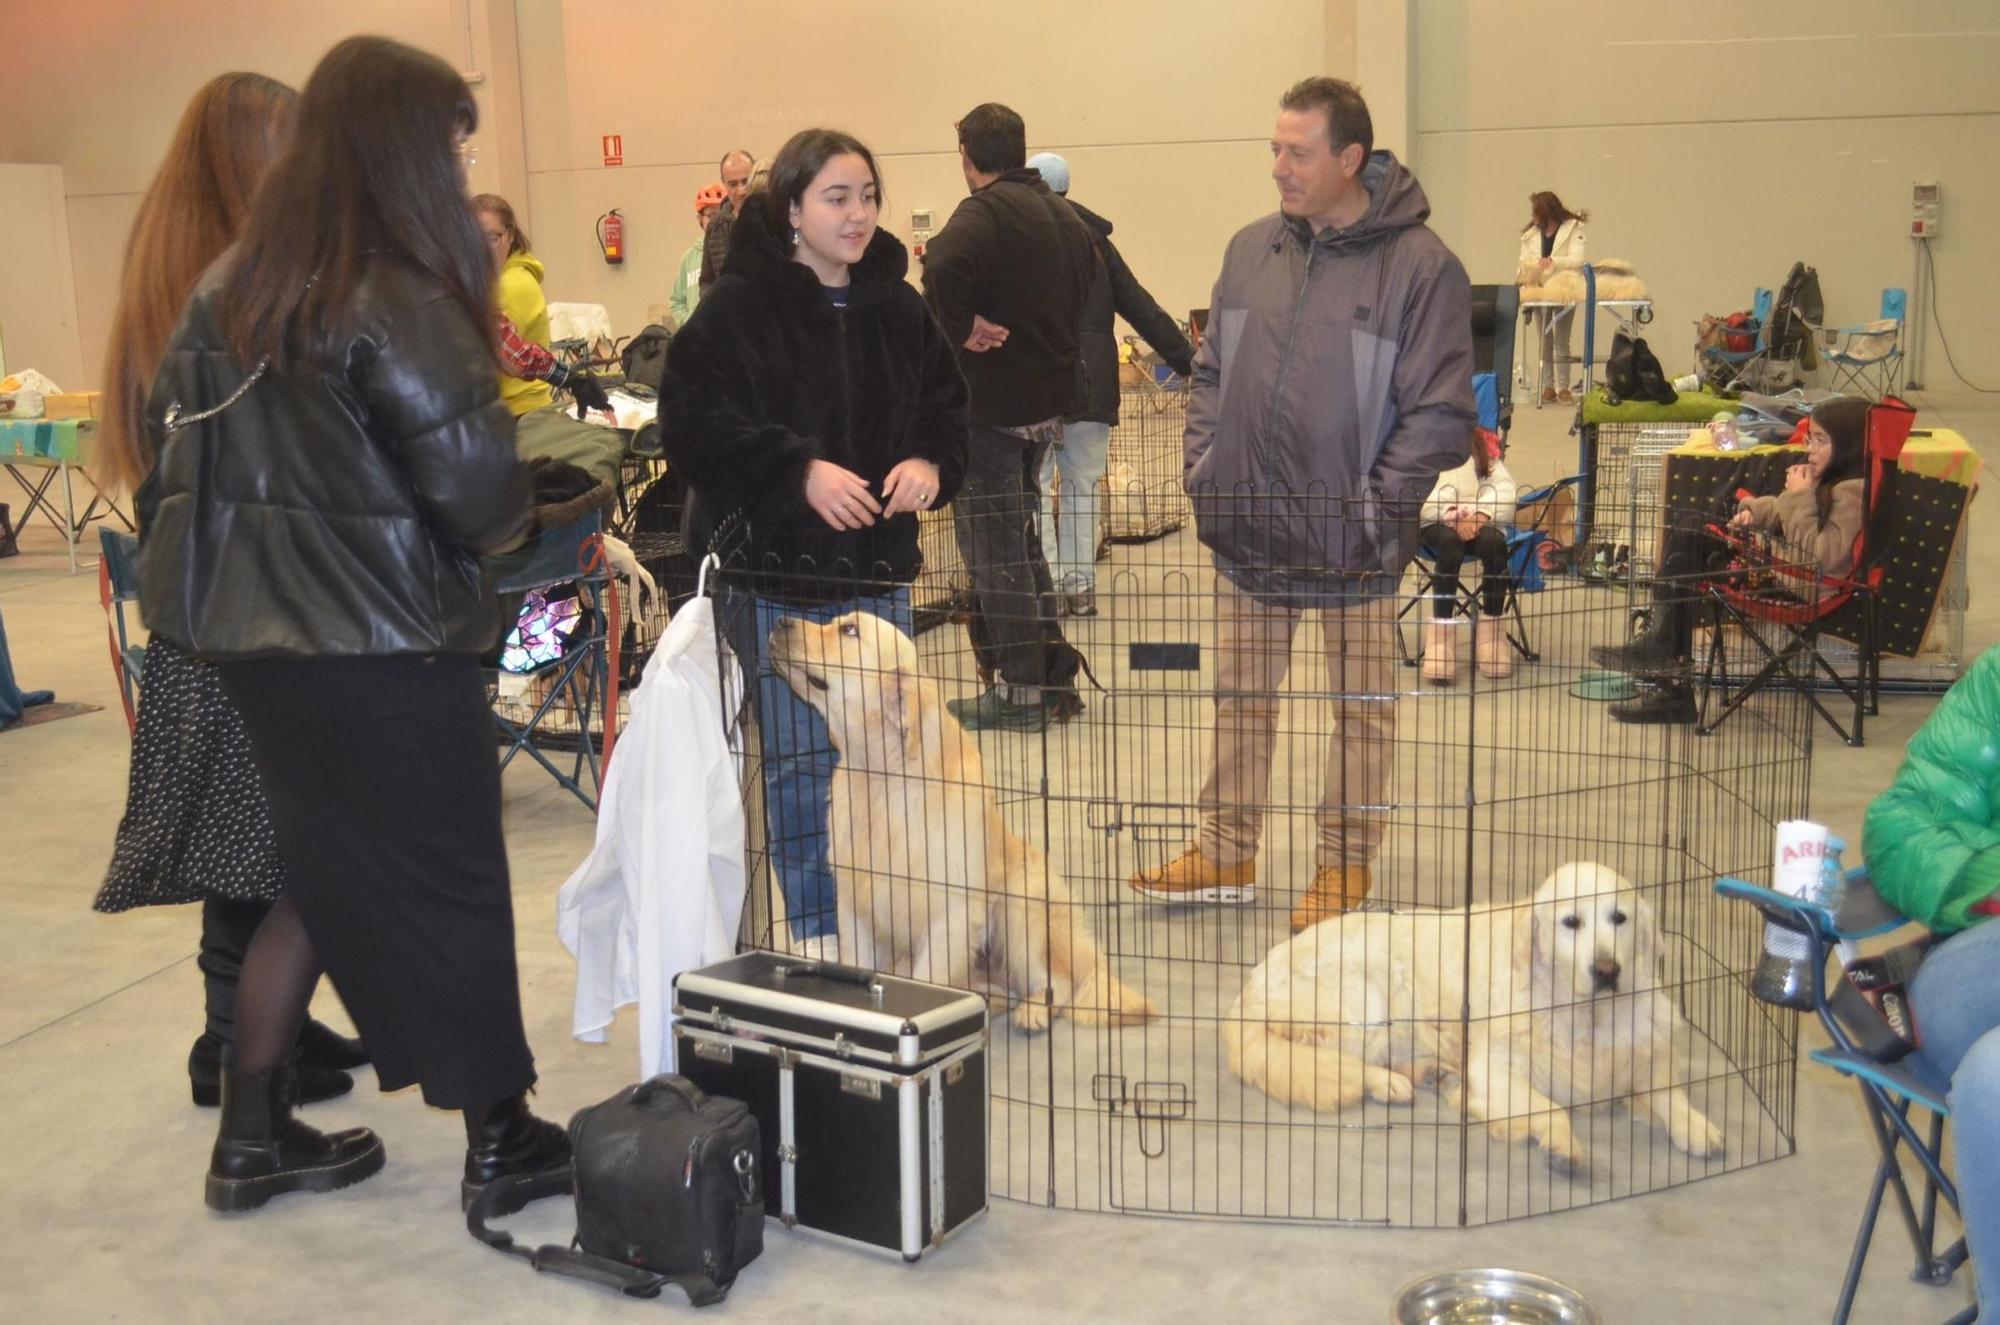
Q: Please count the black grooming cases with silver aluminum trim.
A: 1